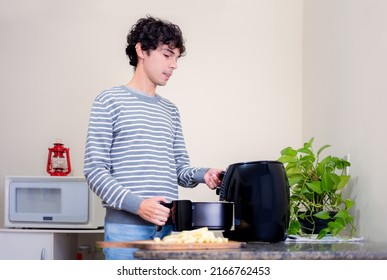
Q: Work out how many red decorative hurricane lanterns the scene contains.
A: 1